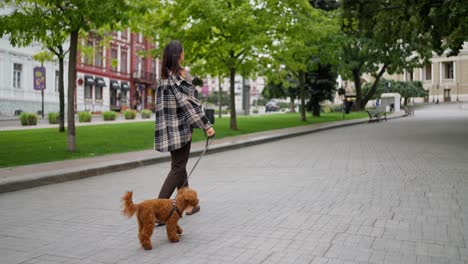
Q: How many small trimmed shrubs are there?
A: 6